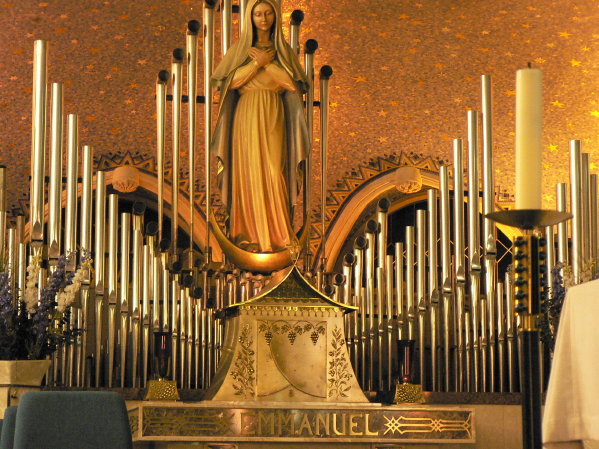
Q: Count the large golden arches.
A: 2